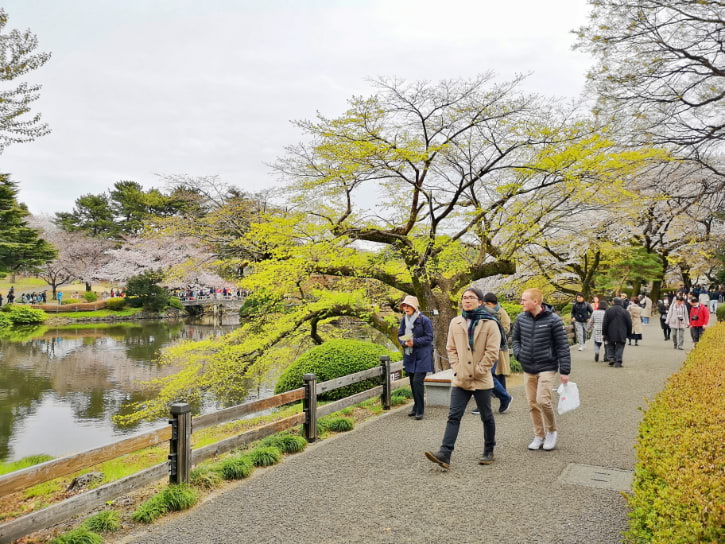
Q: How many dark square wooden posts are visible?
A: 3